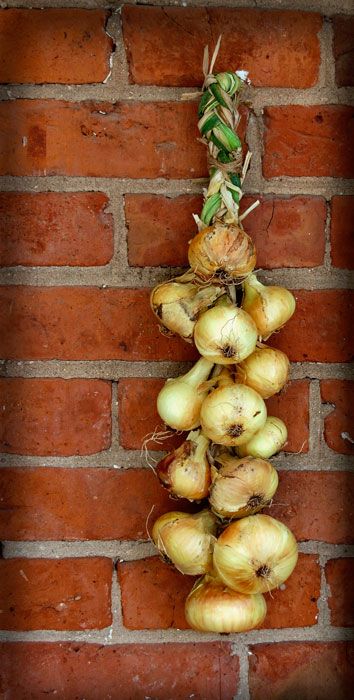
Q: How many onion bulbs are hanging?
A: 13